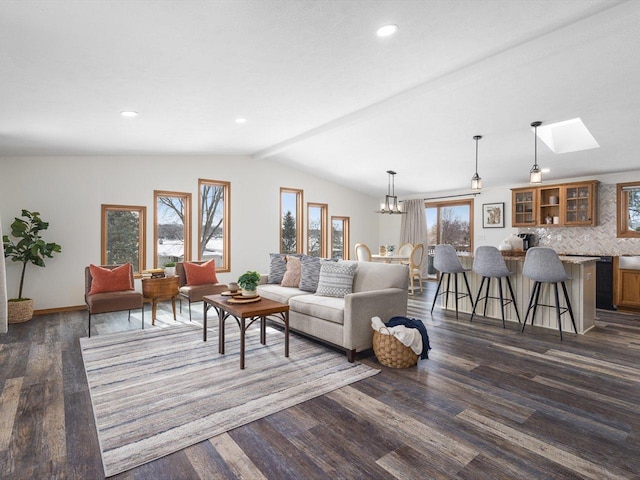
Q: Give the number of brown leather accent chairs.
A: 2